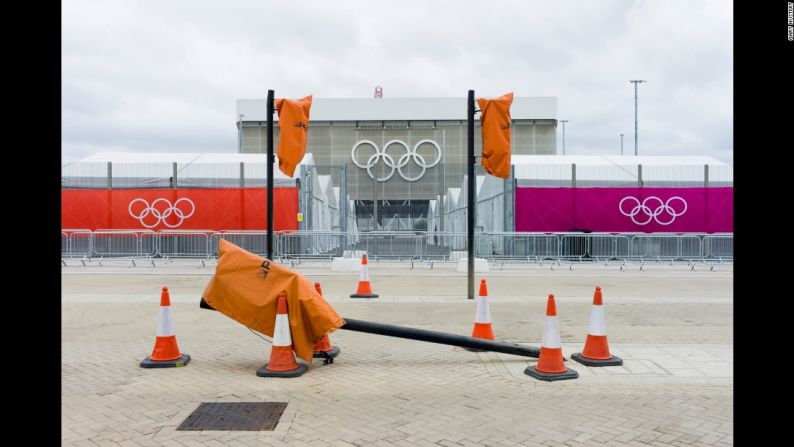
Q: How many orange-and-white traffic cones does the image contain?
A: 7